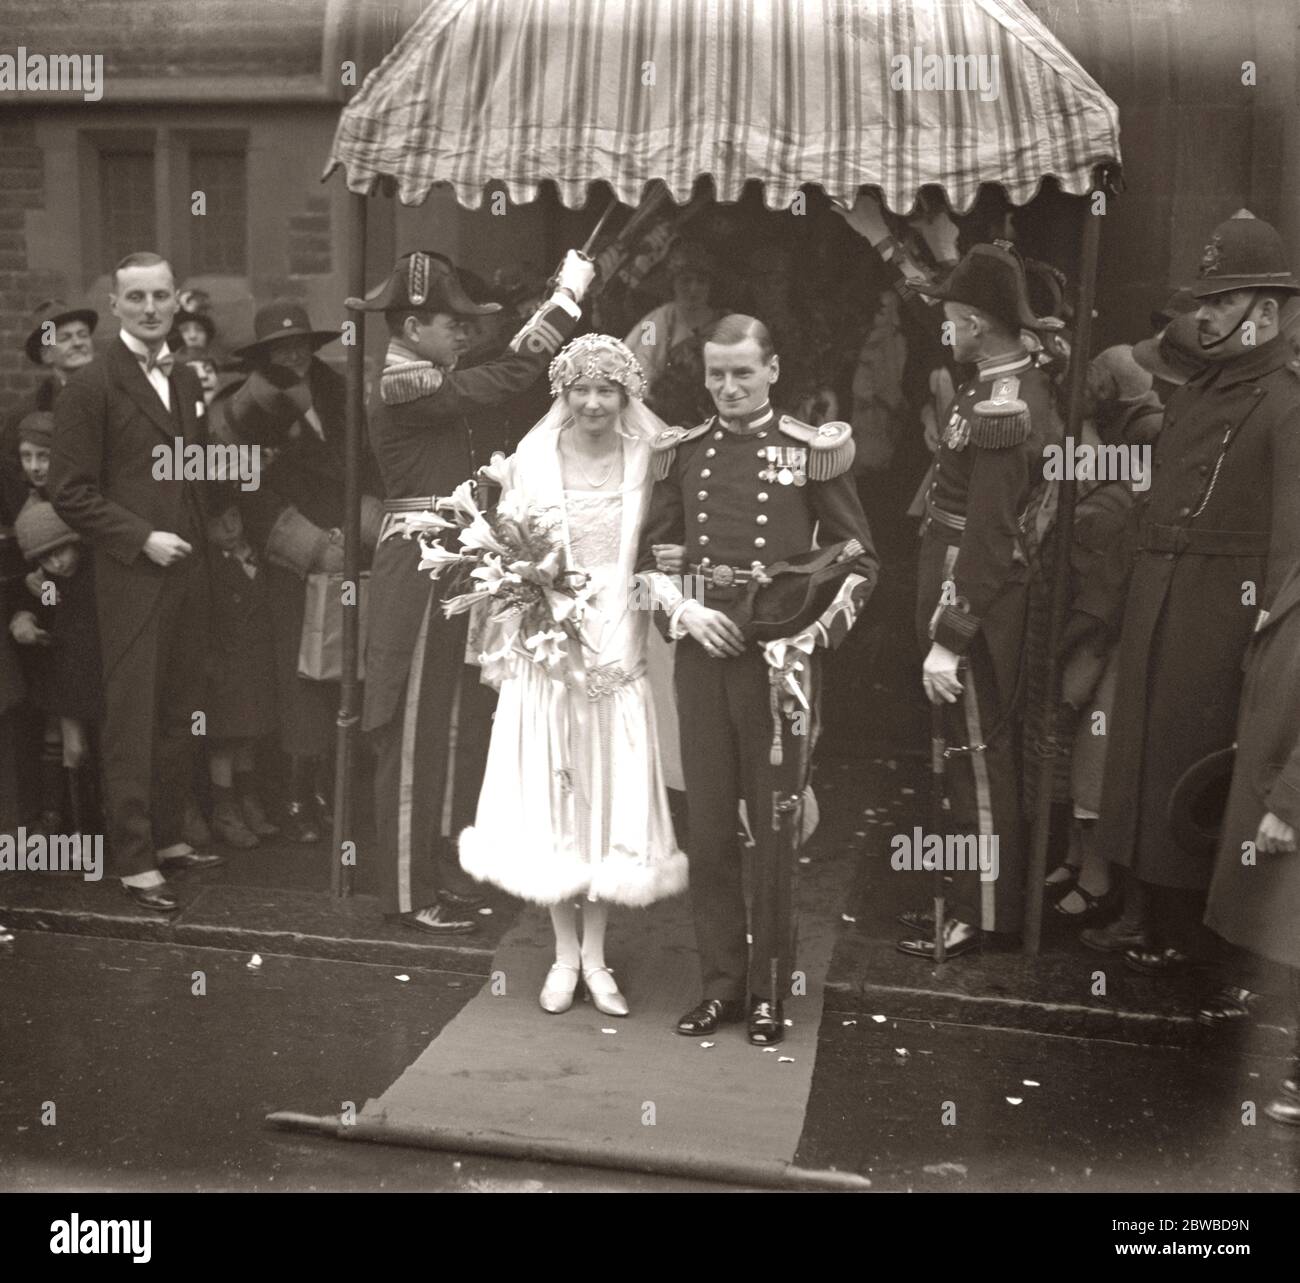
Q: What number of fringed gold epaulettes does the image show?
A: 4